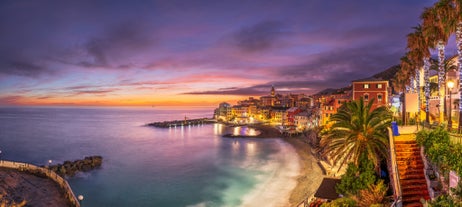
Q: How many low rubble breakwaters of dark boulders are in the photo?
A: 2